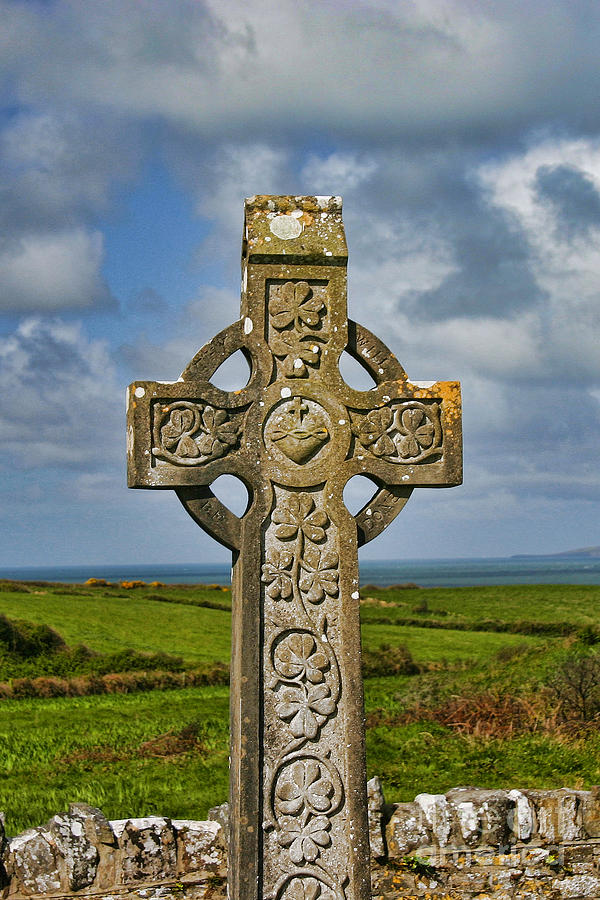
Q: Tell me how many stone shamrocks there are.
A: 14